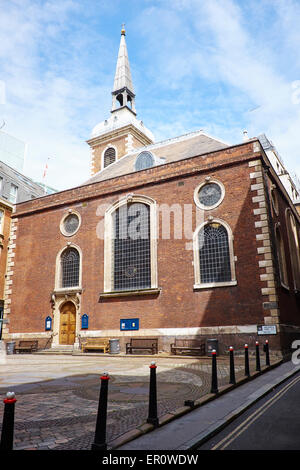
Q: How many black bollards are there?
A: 8